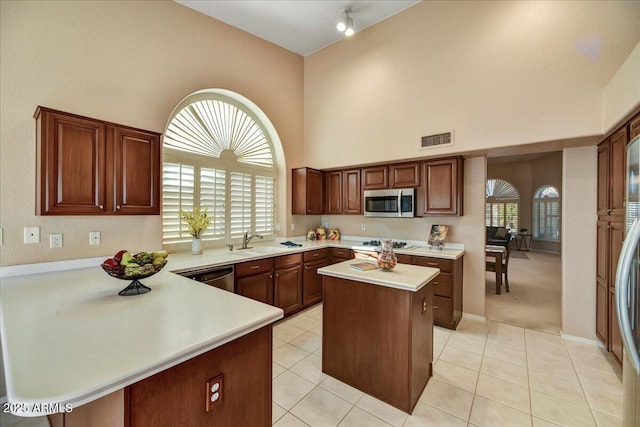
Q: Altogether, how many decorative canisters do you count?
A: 3